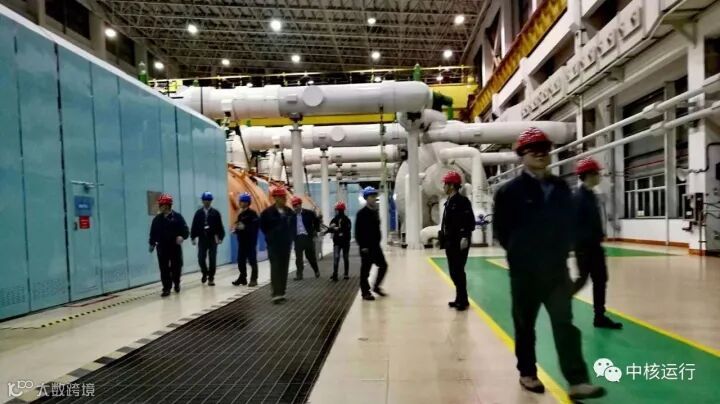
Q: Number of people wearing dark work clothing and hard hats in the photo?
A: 10